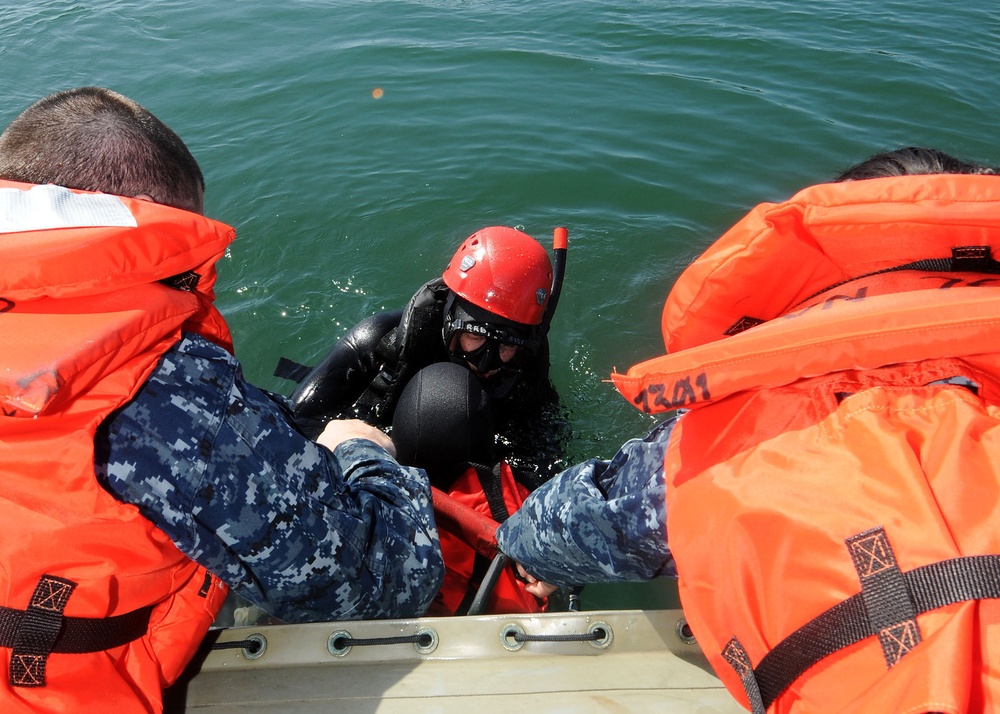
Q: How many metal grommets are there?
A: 6